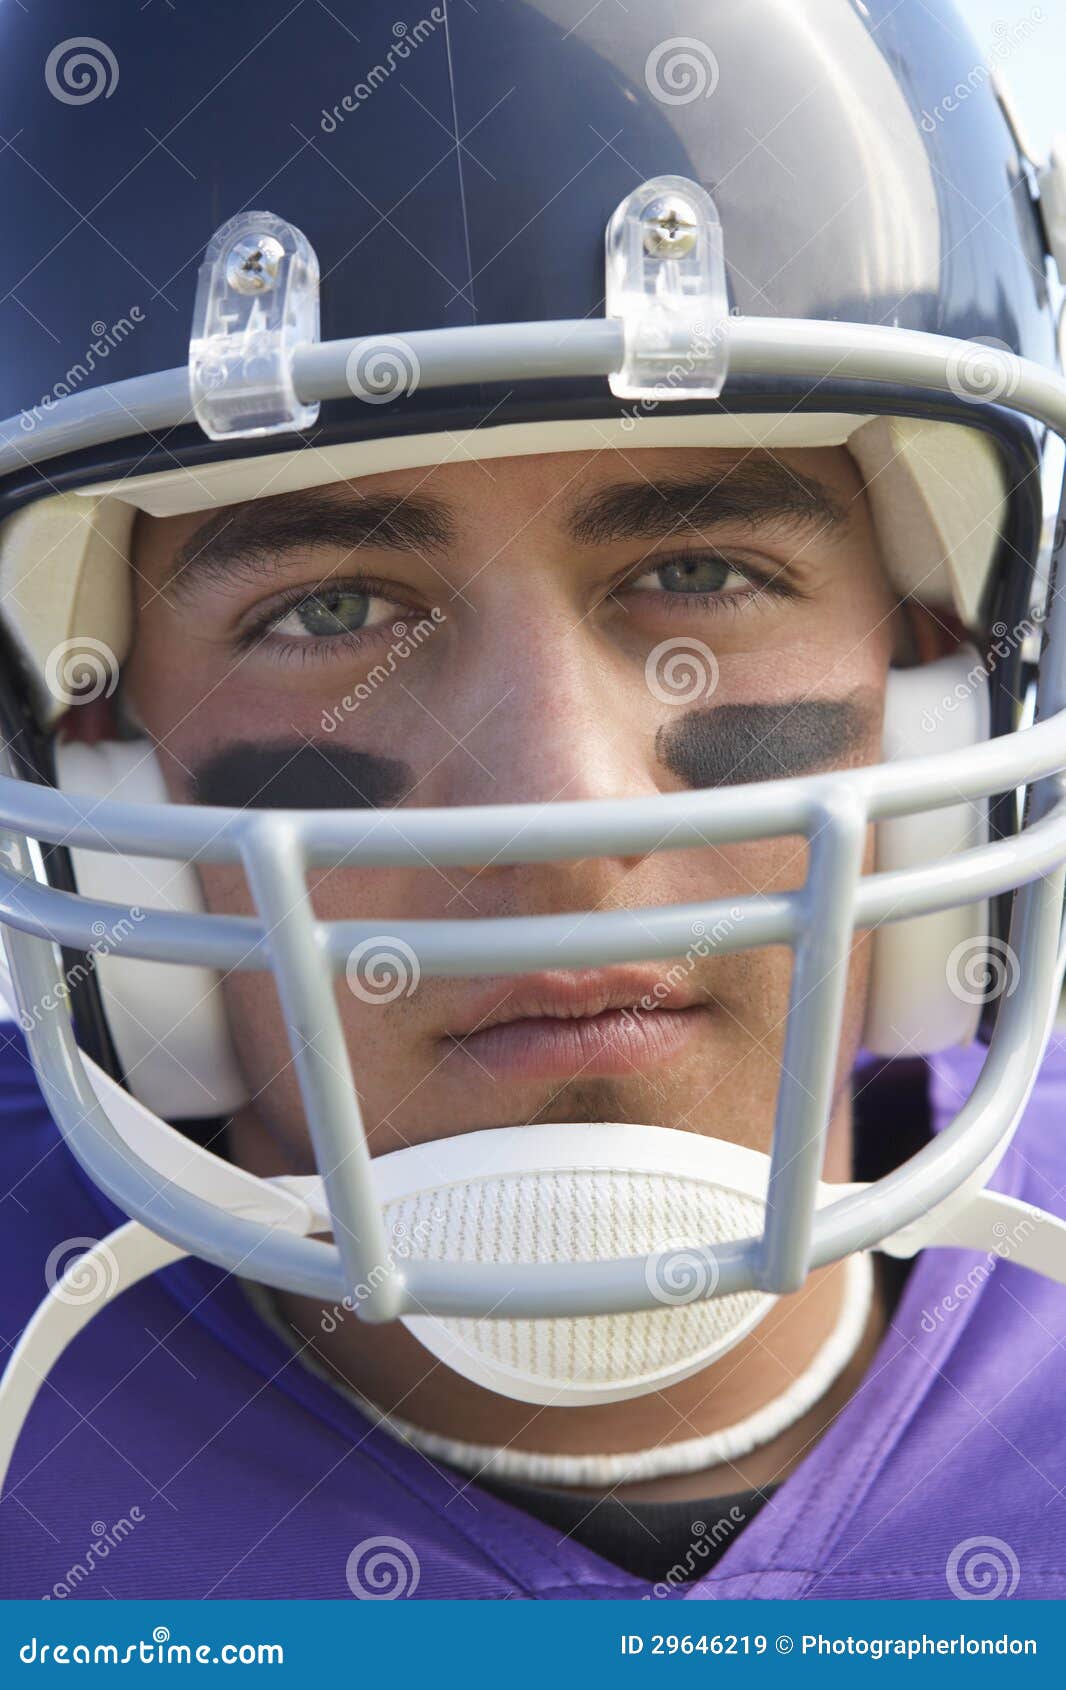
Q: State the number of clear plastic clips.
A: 2